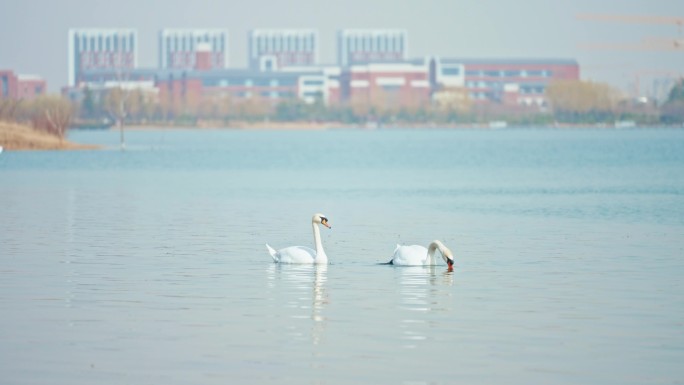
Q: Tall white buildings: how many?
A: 4